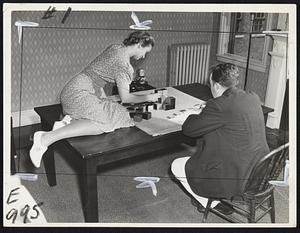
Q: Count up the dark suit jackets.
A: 1